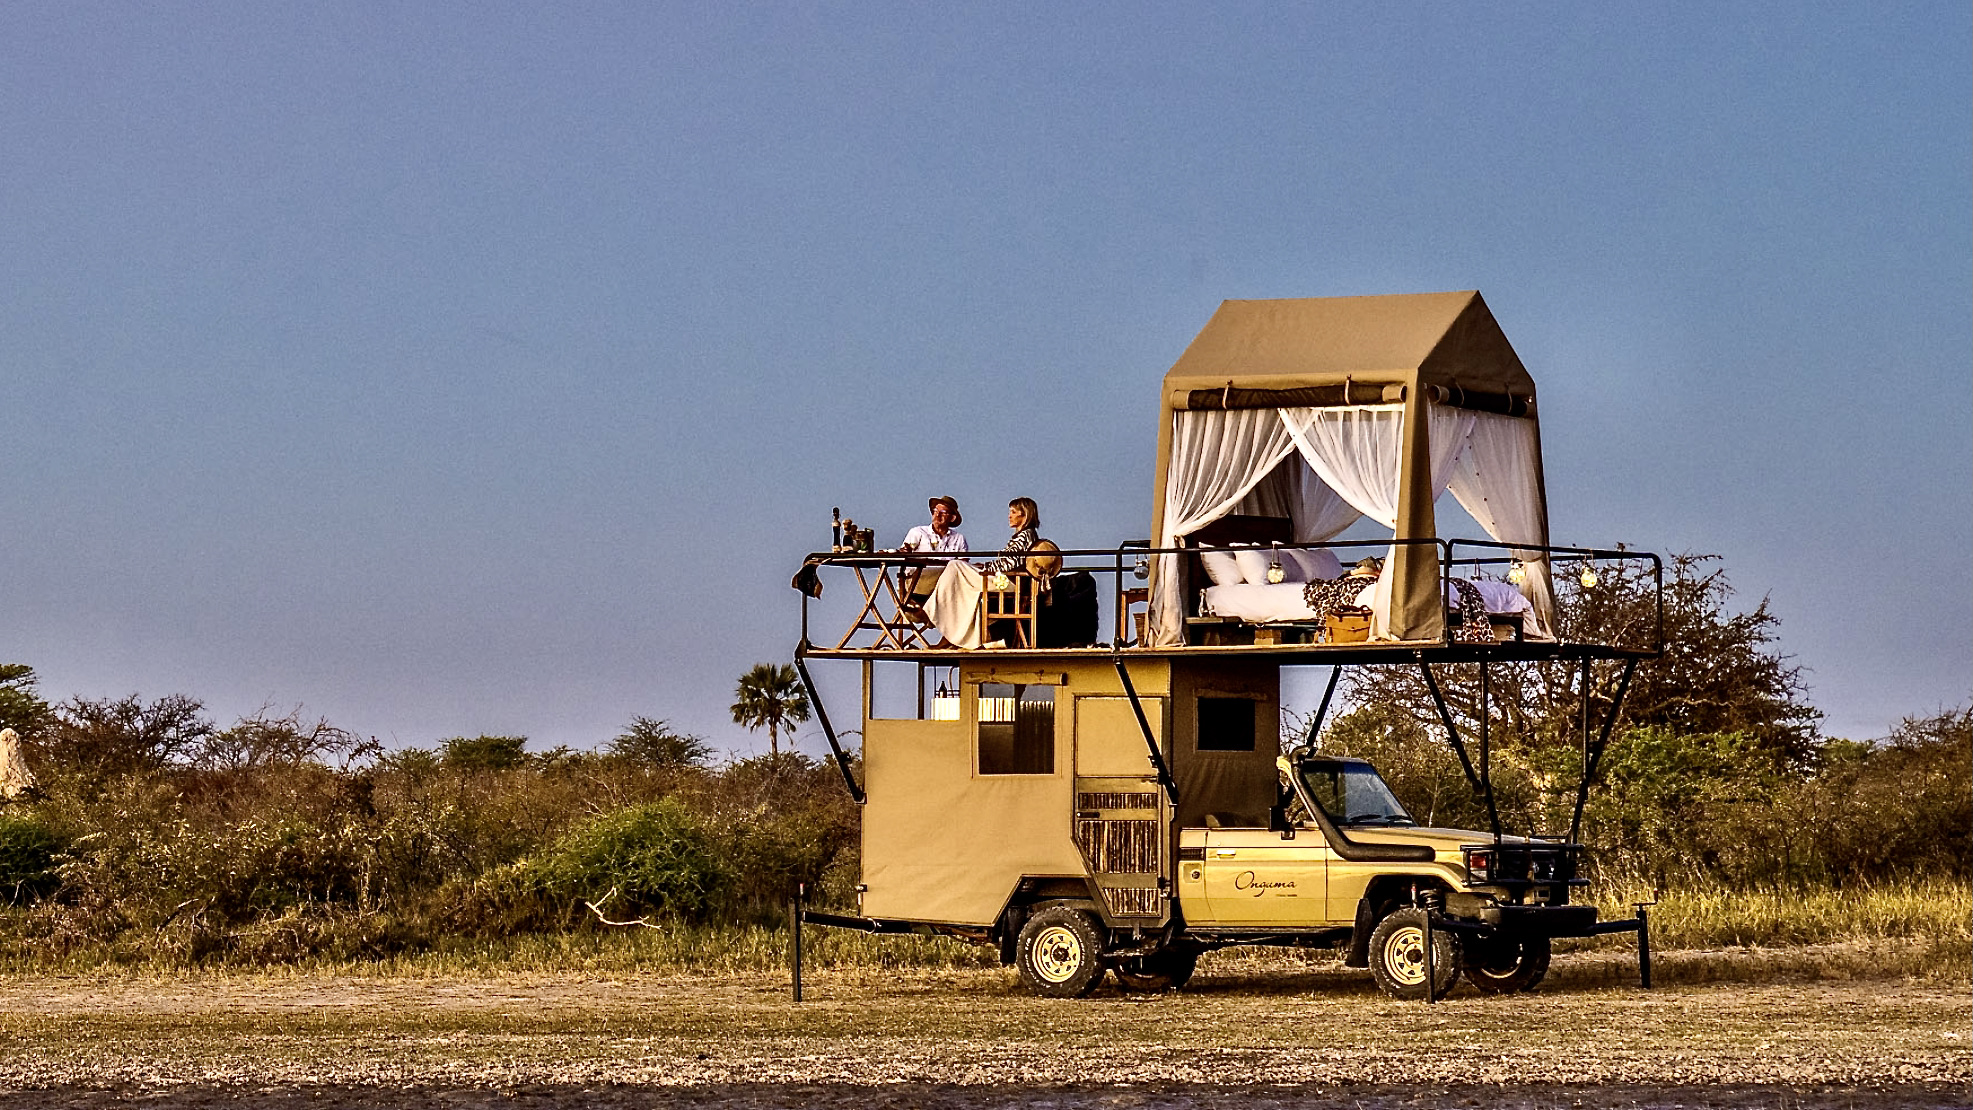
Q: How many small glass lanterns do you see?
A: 5